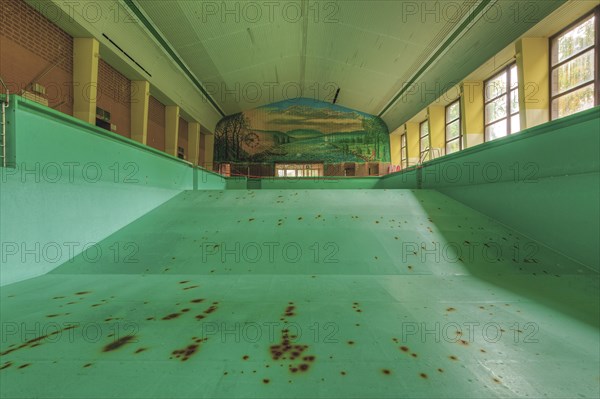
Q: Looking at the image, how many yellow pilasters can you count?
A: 10